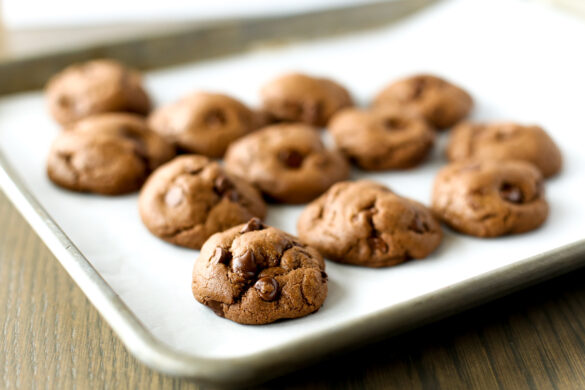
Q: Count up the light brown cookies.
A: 12